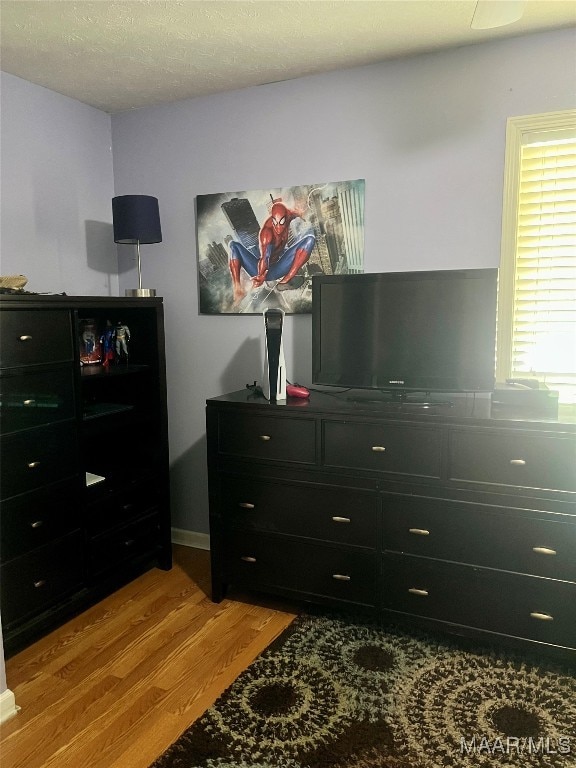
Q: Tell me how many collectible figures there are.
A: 3